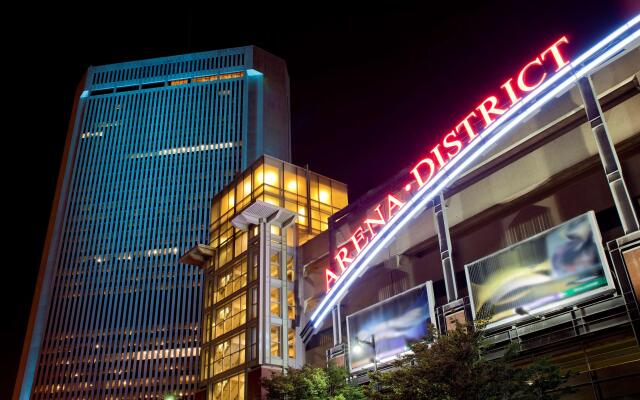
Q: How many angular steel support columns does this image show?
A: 3